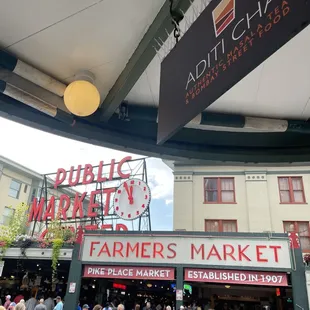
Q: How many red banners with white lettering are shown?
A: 2